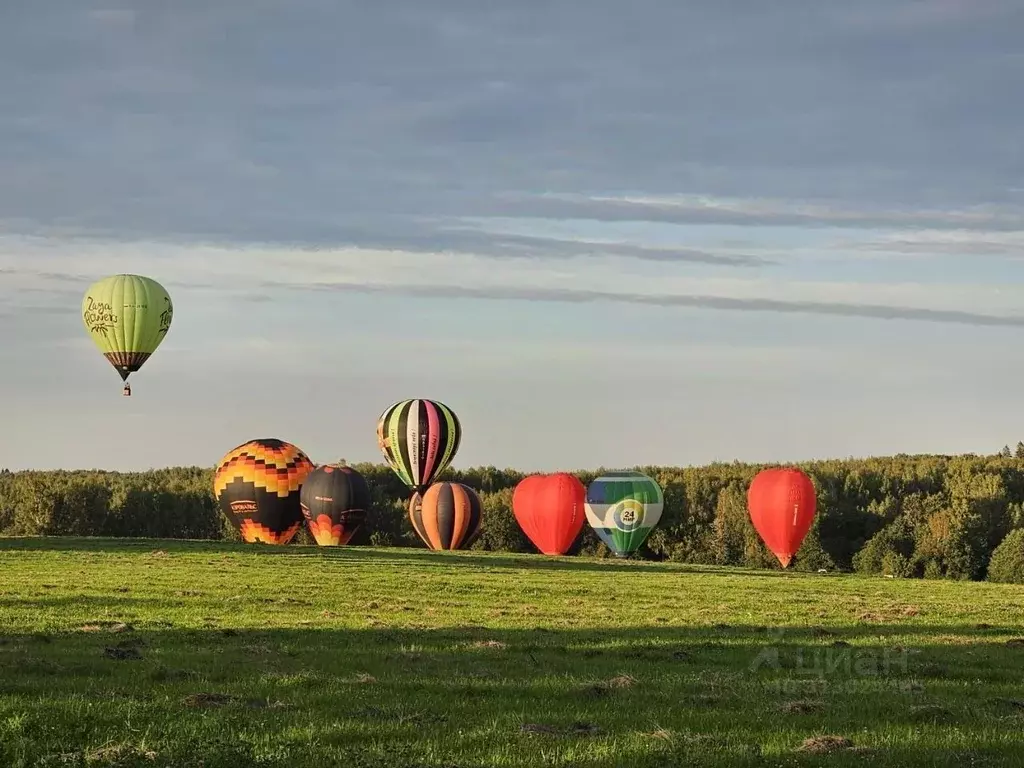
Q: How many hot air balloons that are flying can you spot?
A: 2